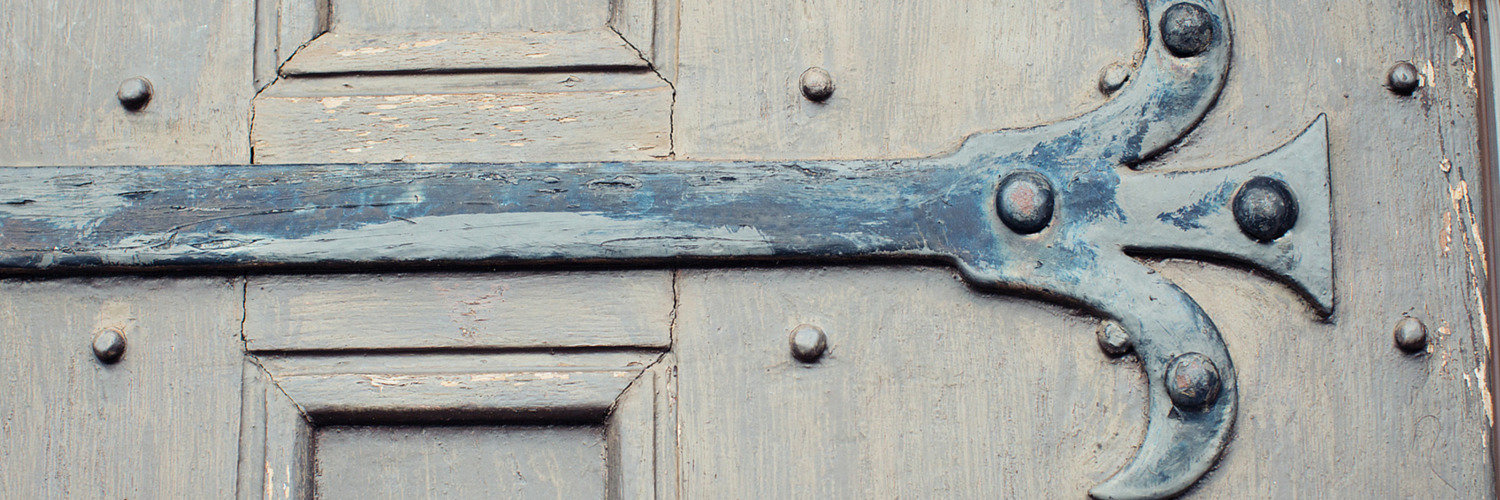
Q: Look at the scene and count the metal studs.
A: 12